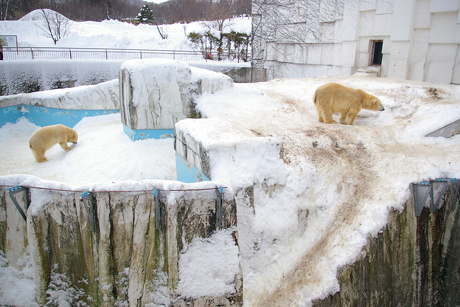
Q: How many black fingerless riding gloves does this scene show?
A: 0